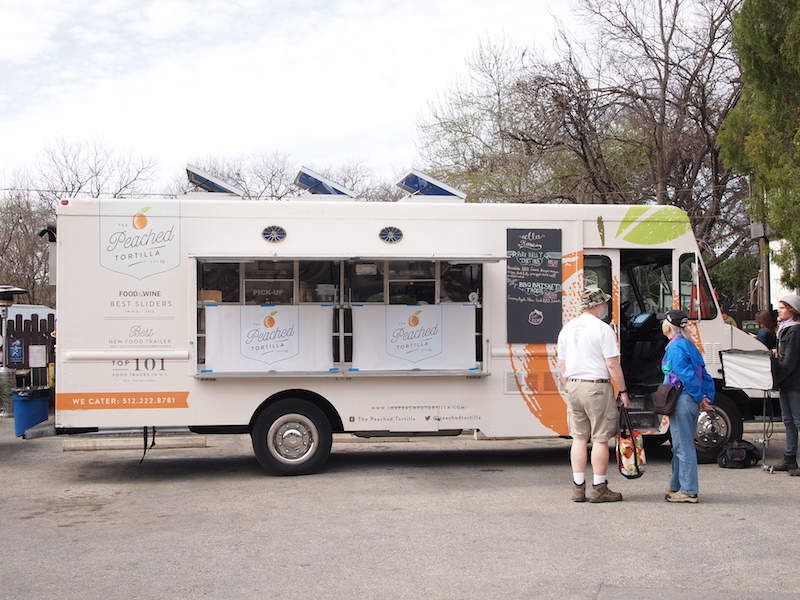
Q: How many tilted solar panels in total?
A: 3